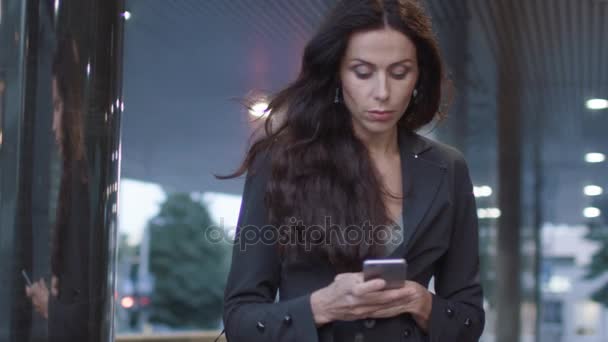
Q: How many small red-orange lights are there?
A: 2